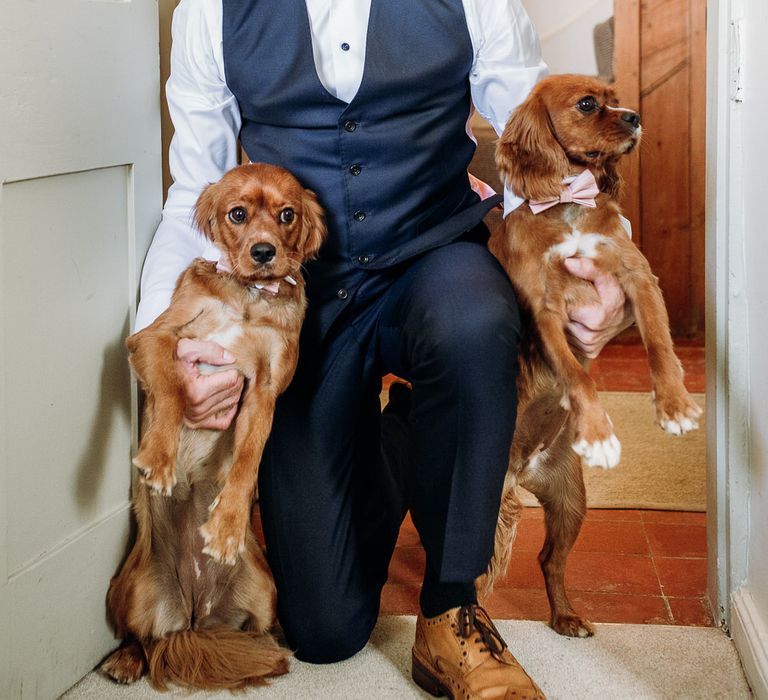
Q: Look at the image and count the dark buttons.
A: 6